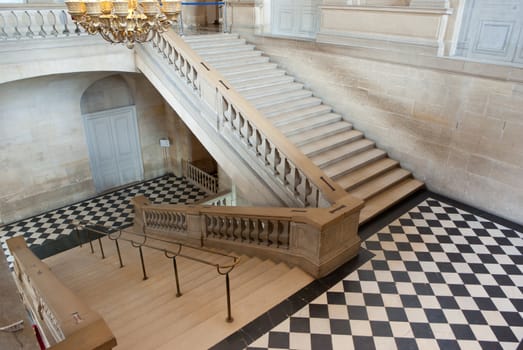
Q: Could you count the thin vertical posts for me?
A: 7